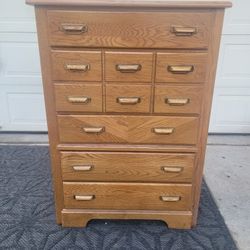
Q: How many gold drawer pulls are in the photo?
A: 14